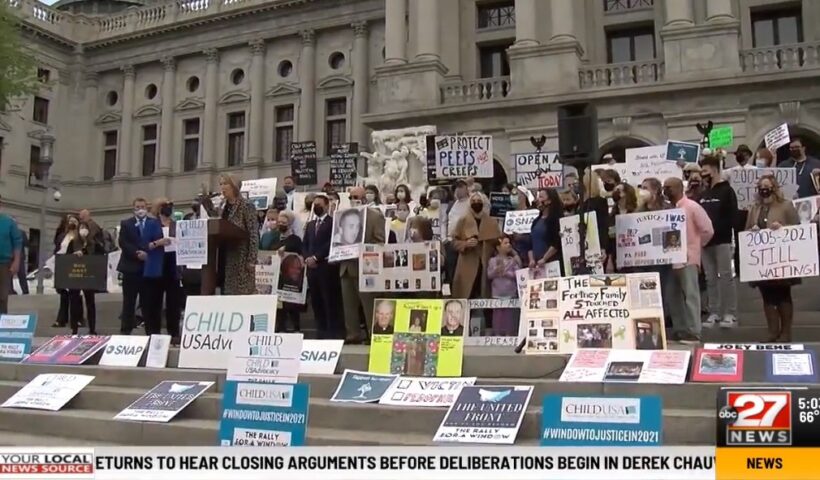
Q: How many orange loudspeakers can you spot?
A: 0